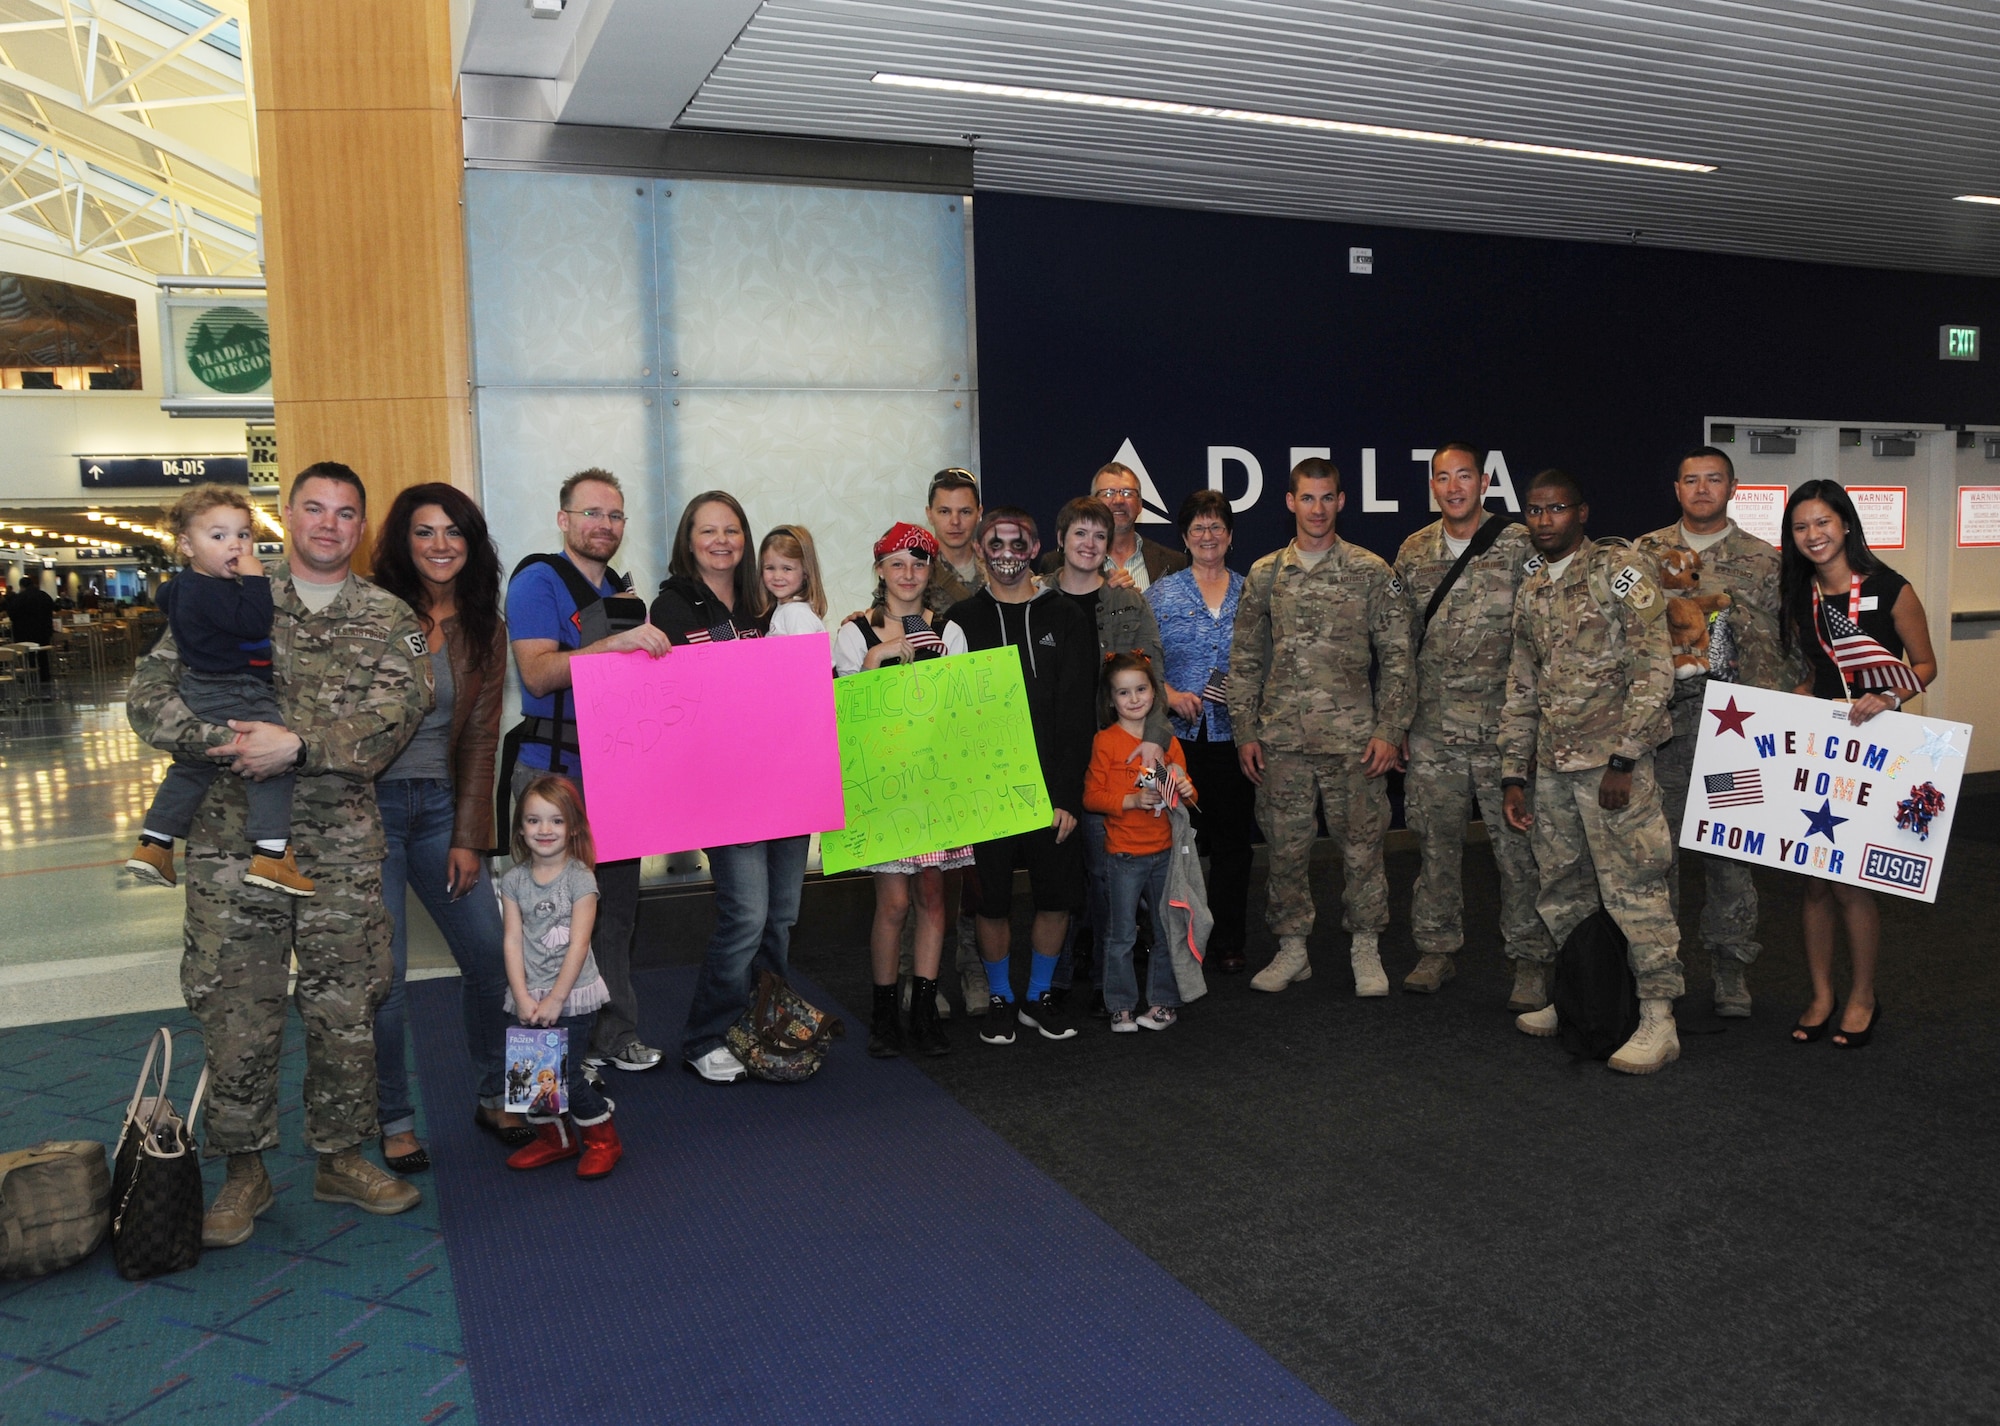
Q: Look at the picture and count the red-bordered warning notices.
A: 3